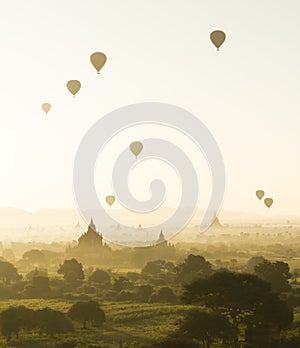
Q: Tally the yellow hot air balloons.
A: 8